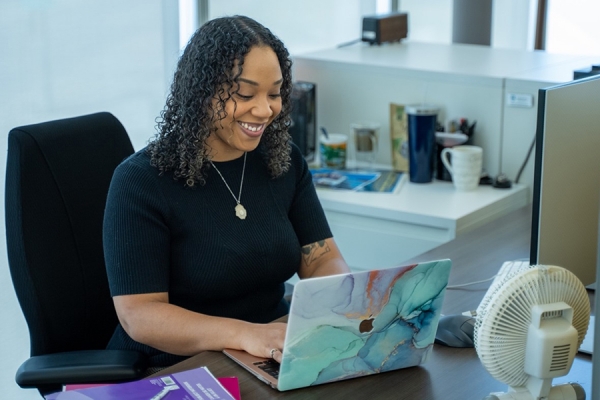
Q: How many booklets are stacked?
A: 2